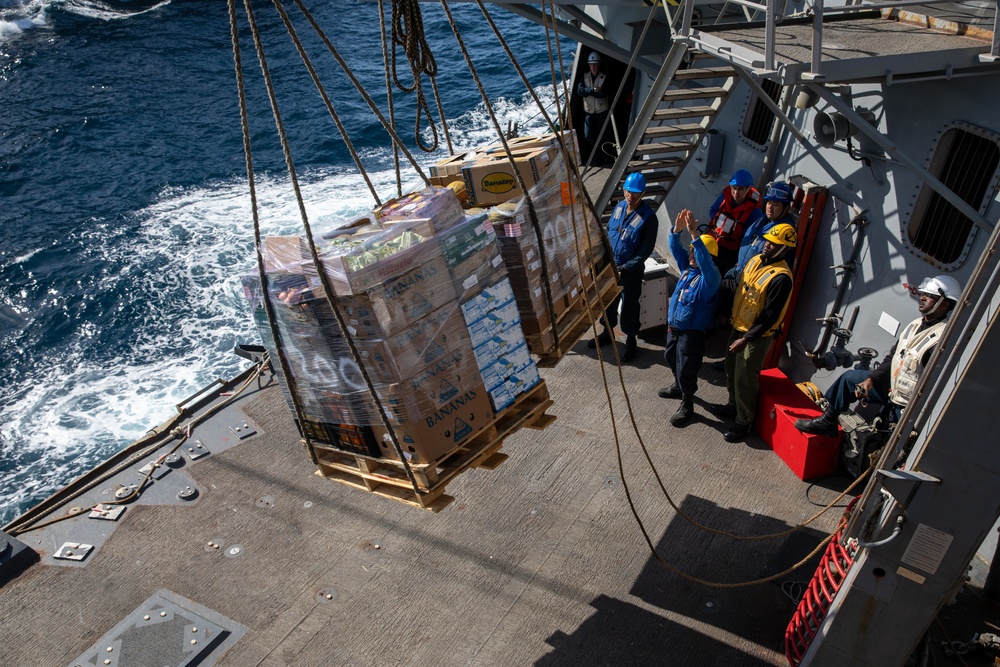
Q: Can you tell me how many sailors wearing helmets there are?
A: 7